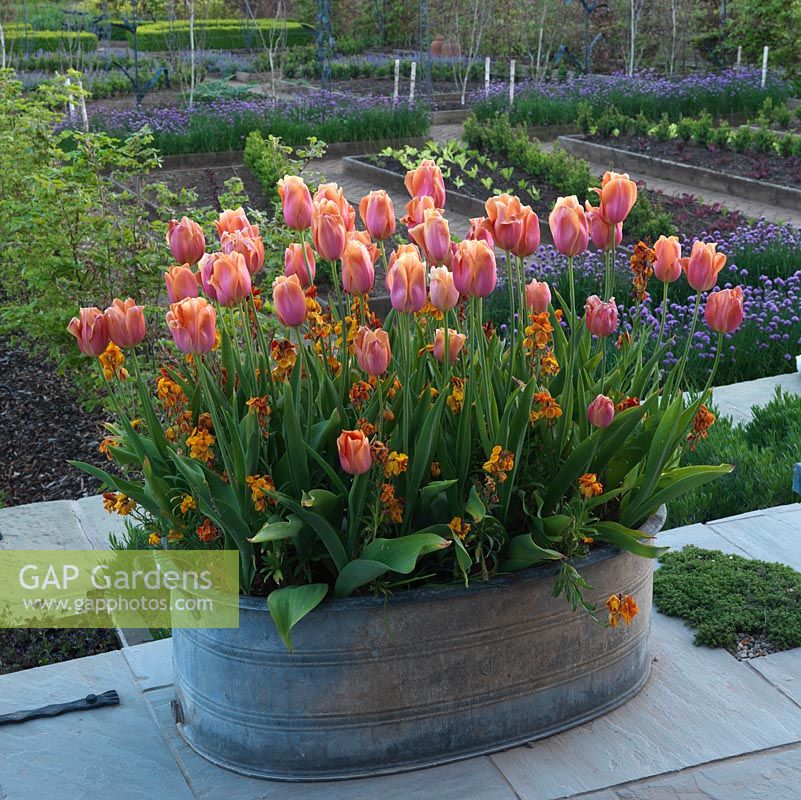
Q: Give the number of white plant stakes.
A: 8